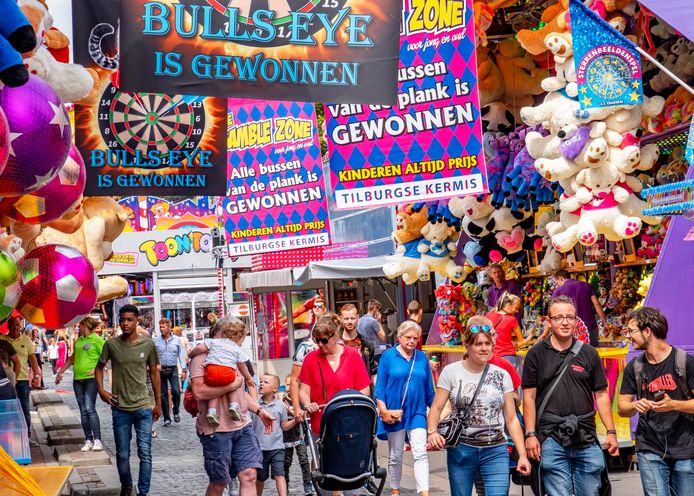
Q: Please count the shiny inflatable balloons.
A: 5